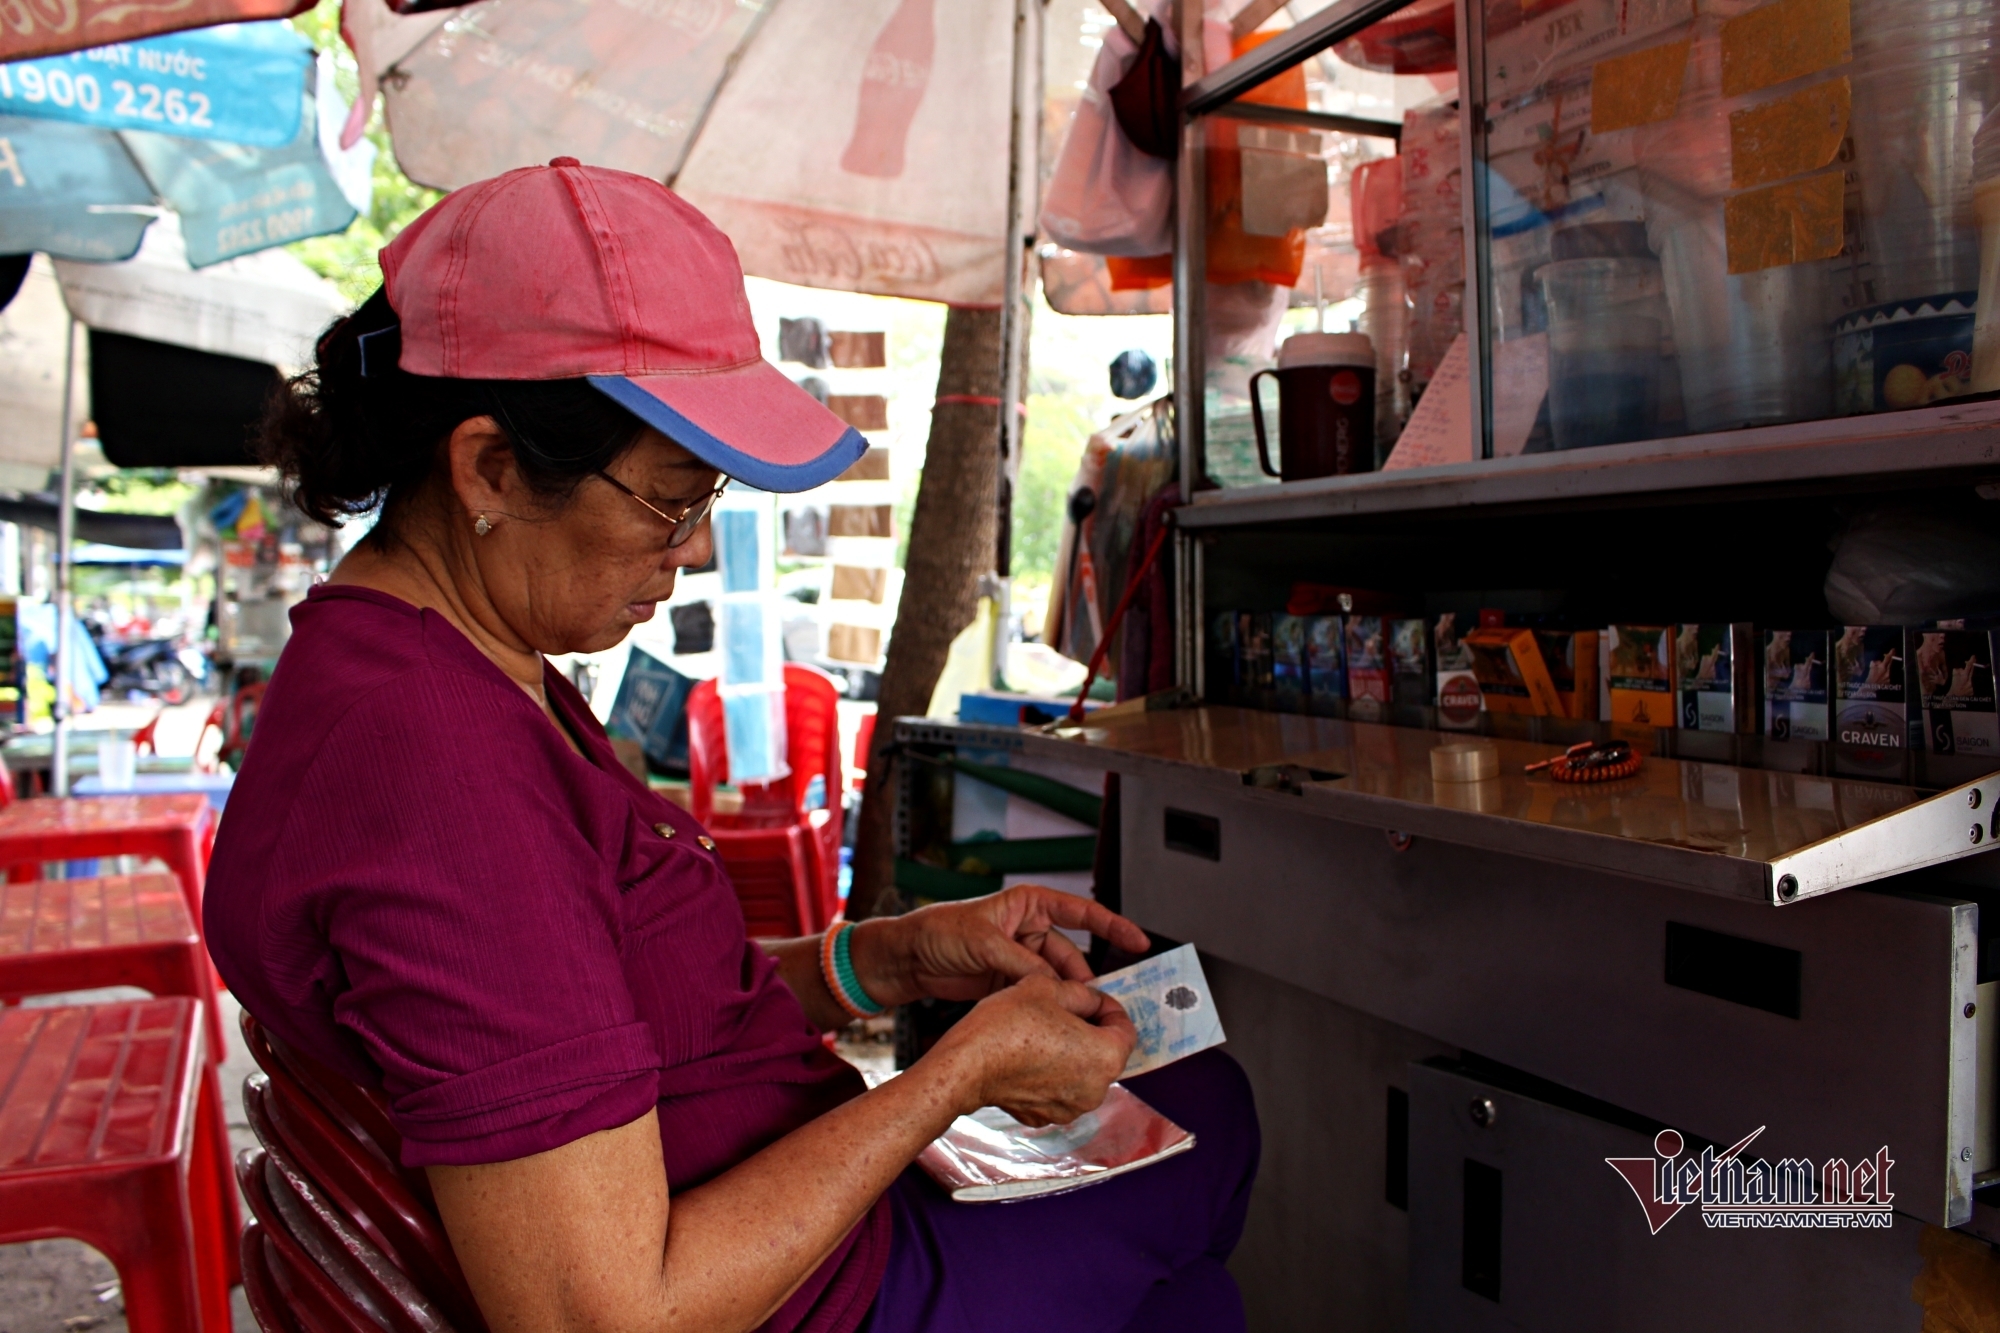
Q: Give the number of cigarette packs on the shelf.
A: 14